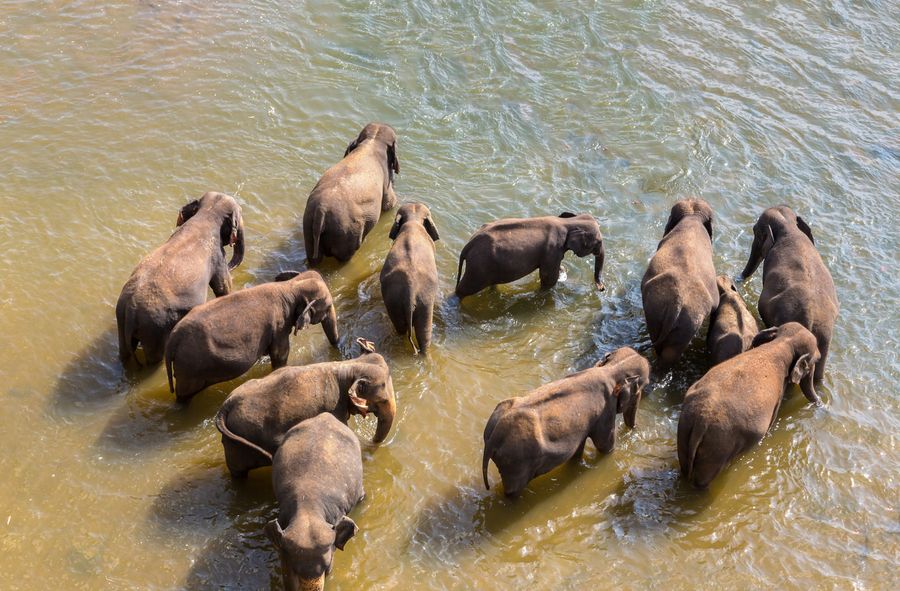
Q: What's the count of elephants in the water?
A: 12